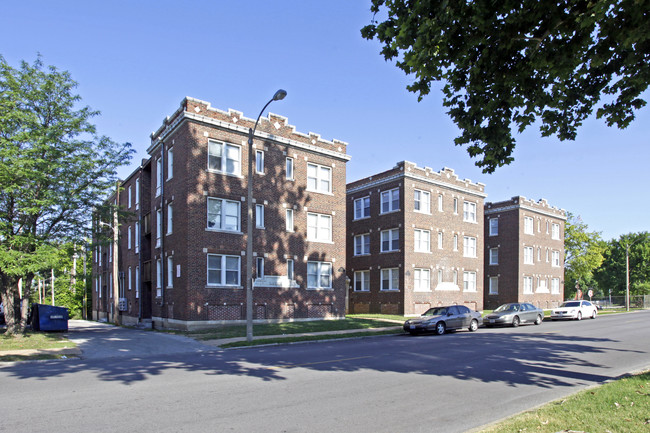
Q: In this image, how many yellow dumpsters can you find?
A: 0